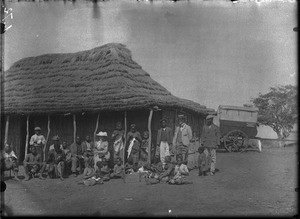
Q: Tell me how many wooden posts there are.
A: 7